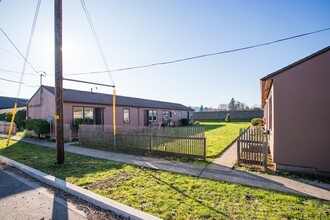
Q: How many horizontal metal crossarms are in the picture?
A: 1